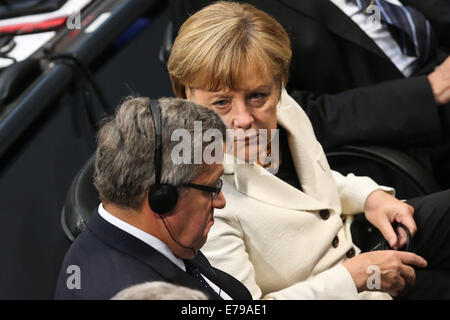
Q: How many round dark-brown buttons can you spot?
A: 3